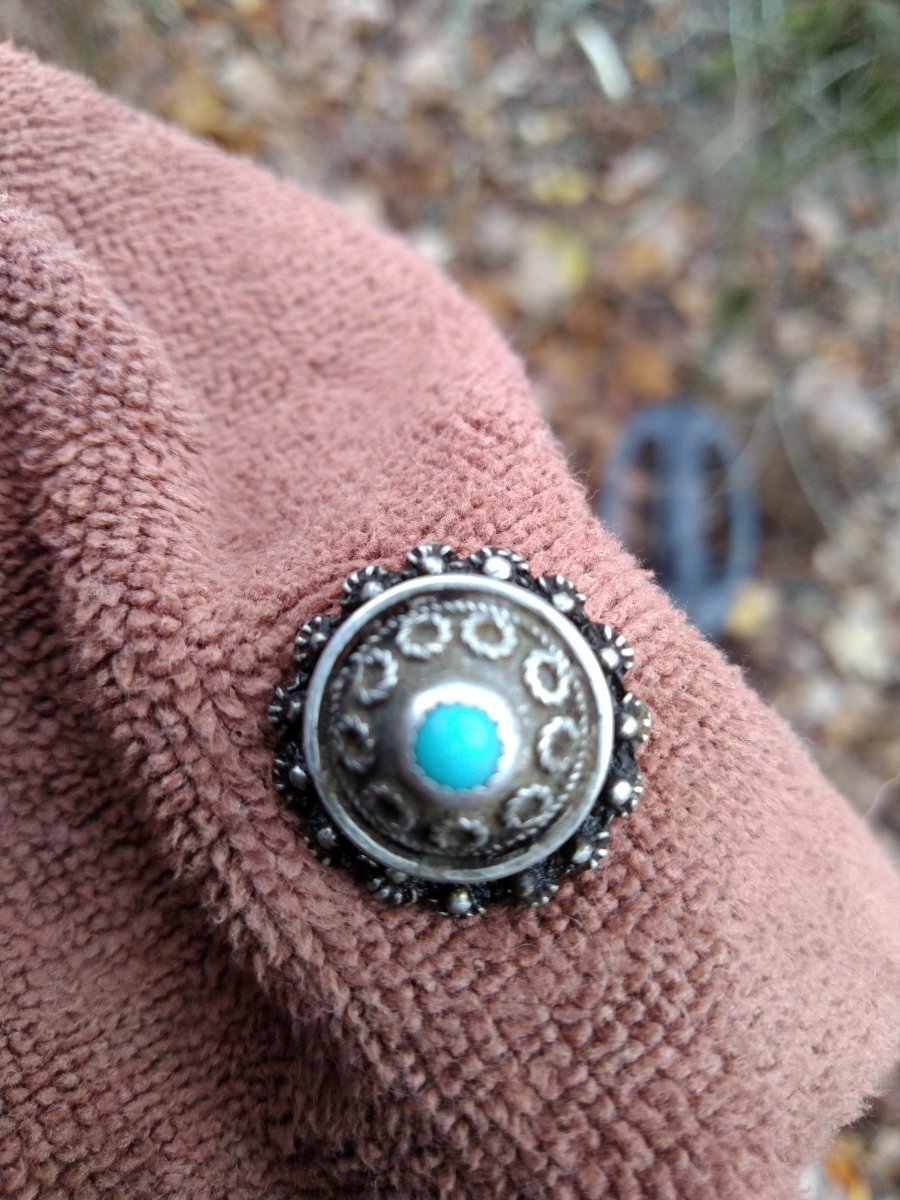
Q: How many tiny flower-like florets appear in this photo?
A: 15